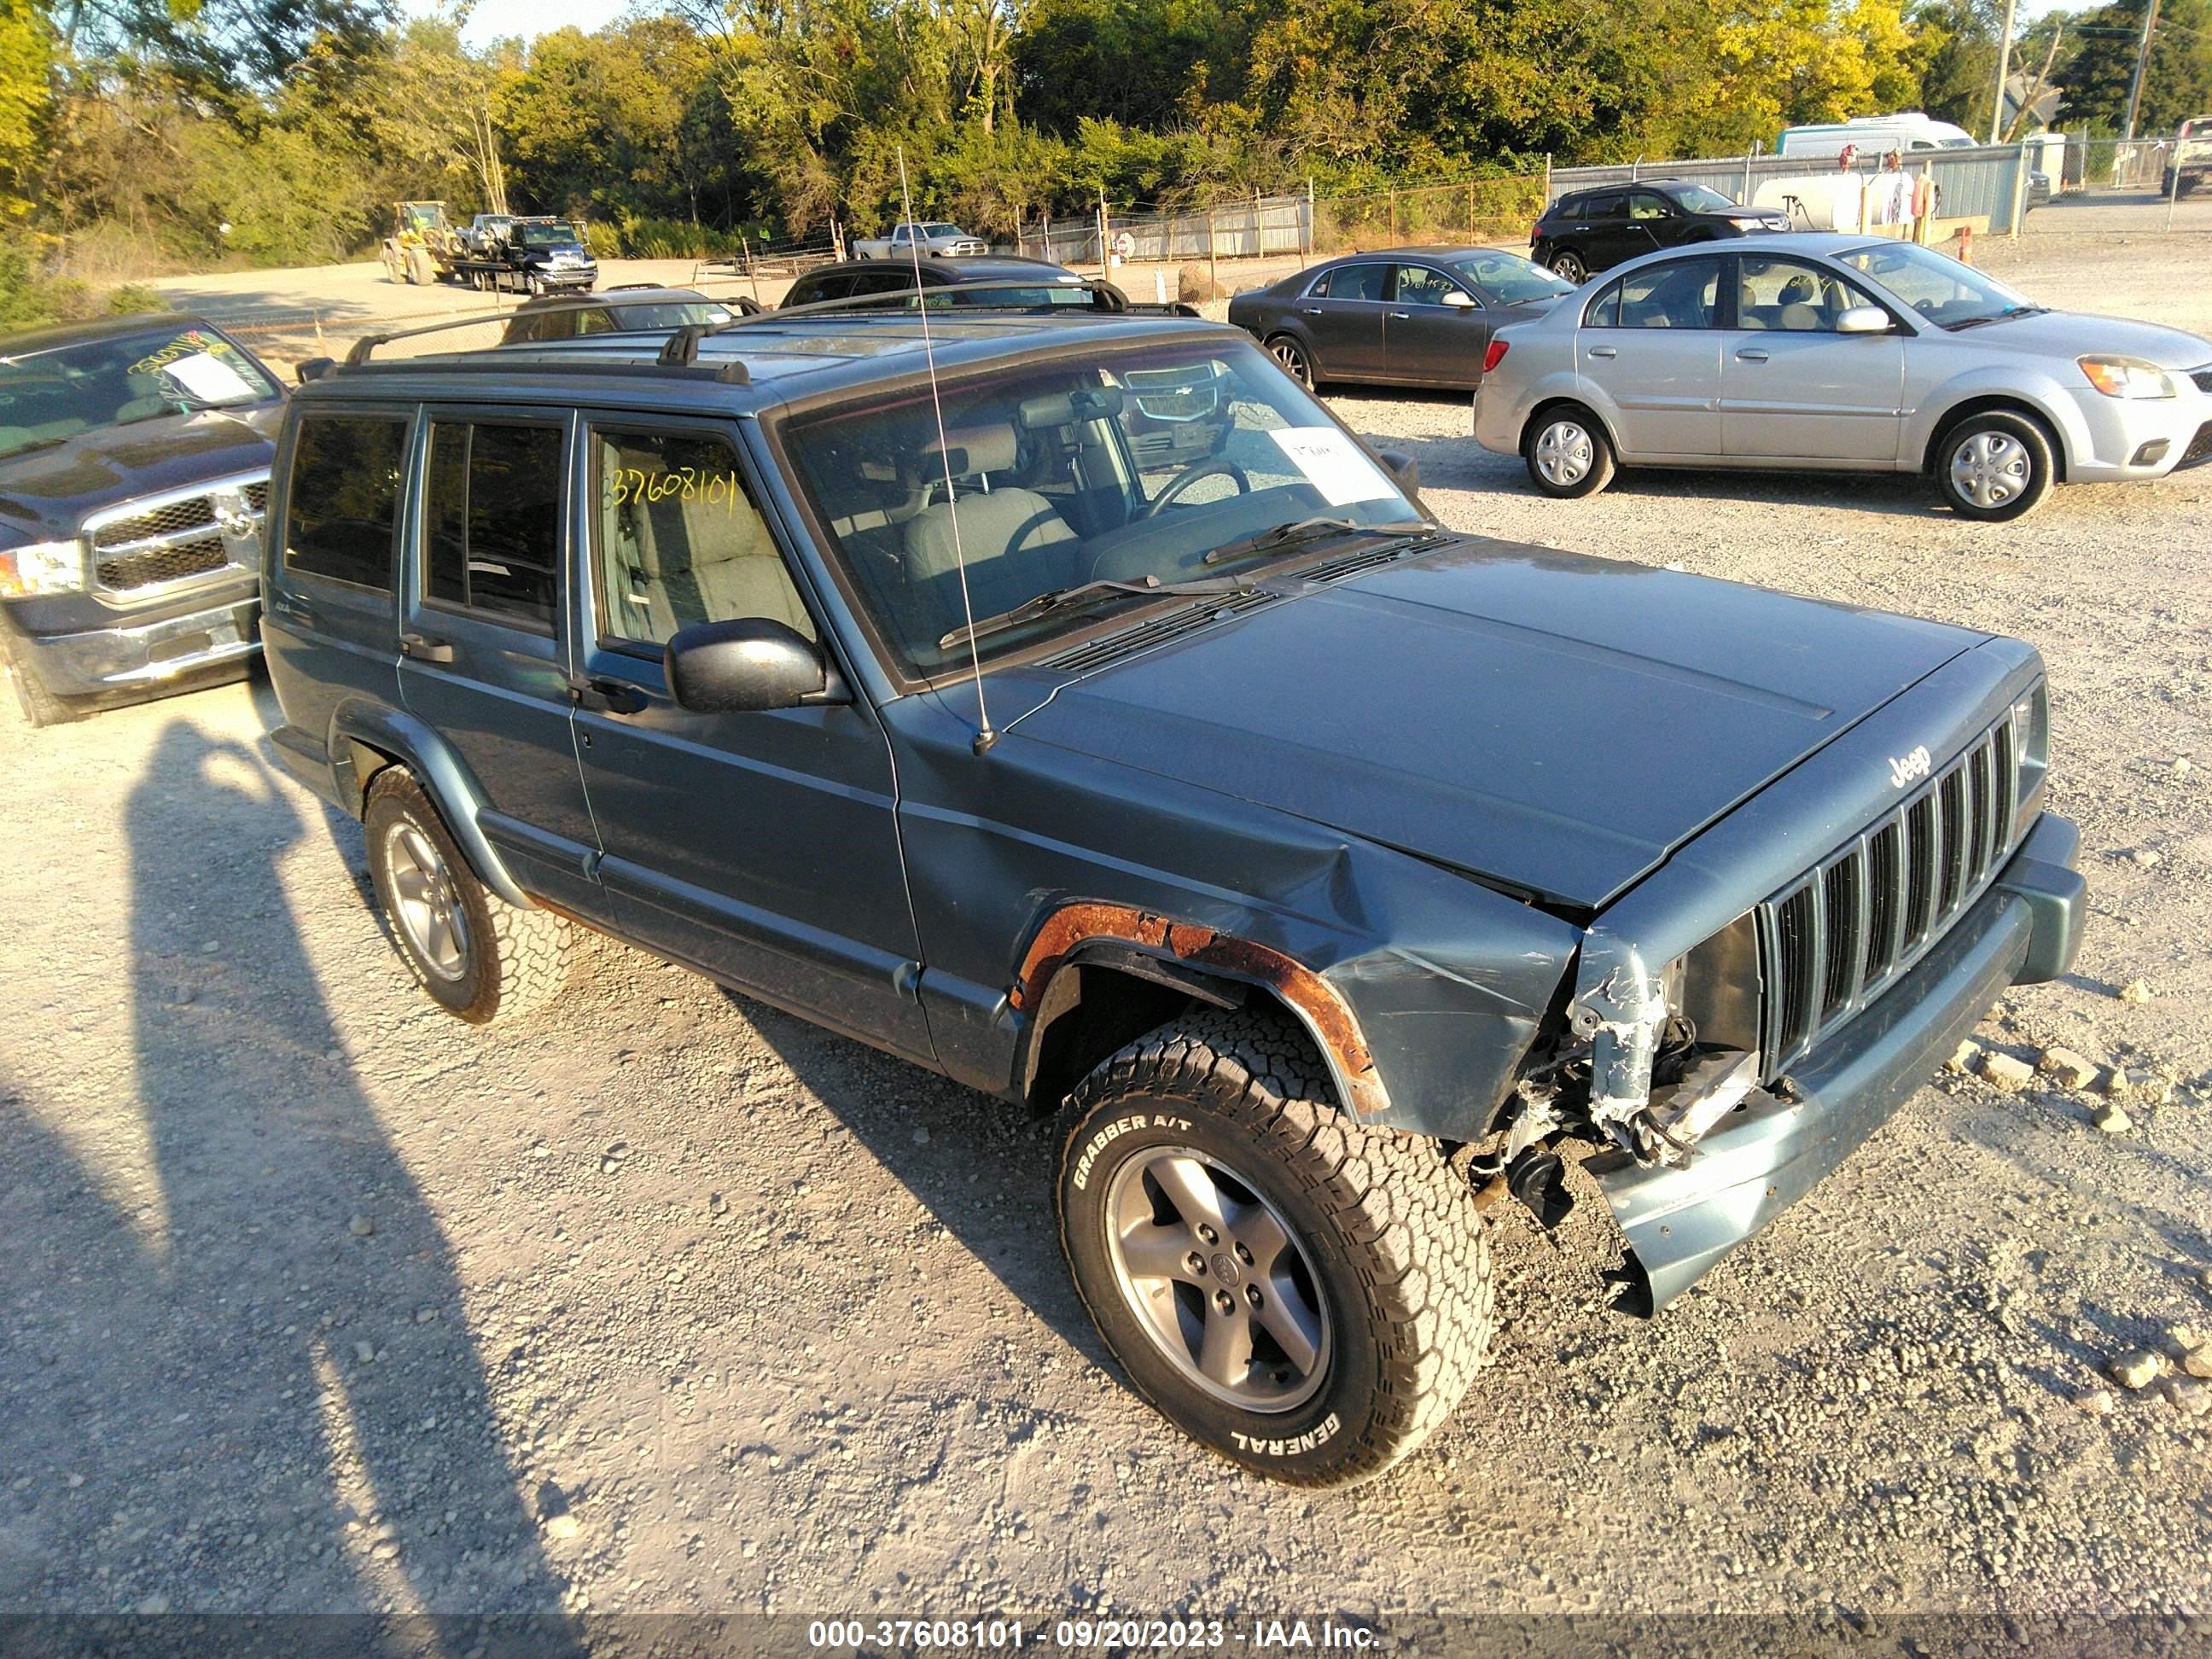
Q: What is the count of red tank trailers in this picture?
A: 0